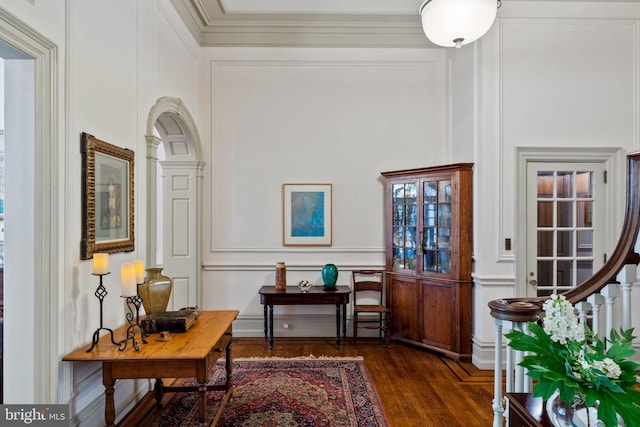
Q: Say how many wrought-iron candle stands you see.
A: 3